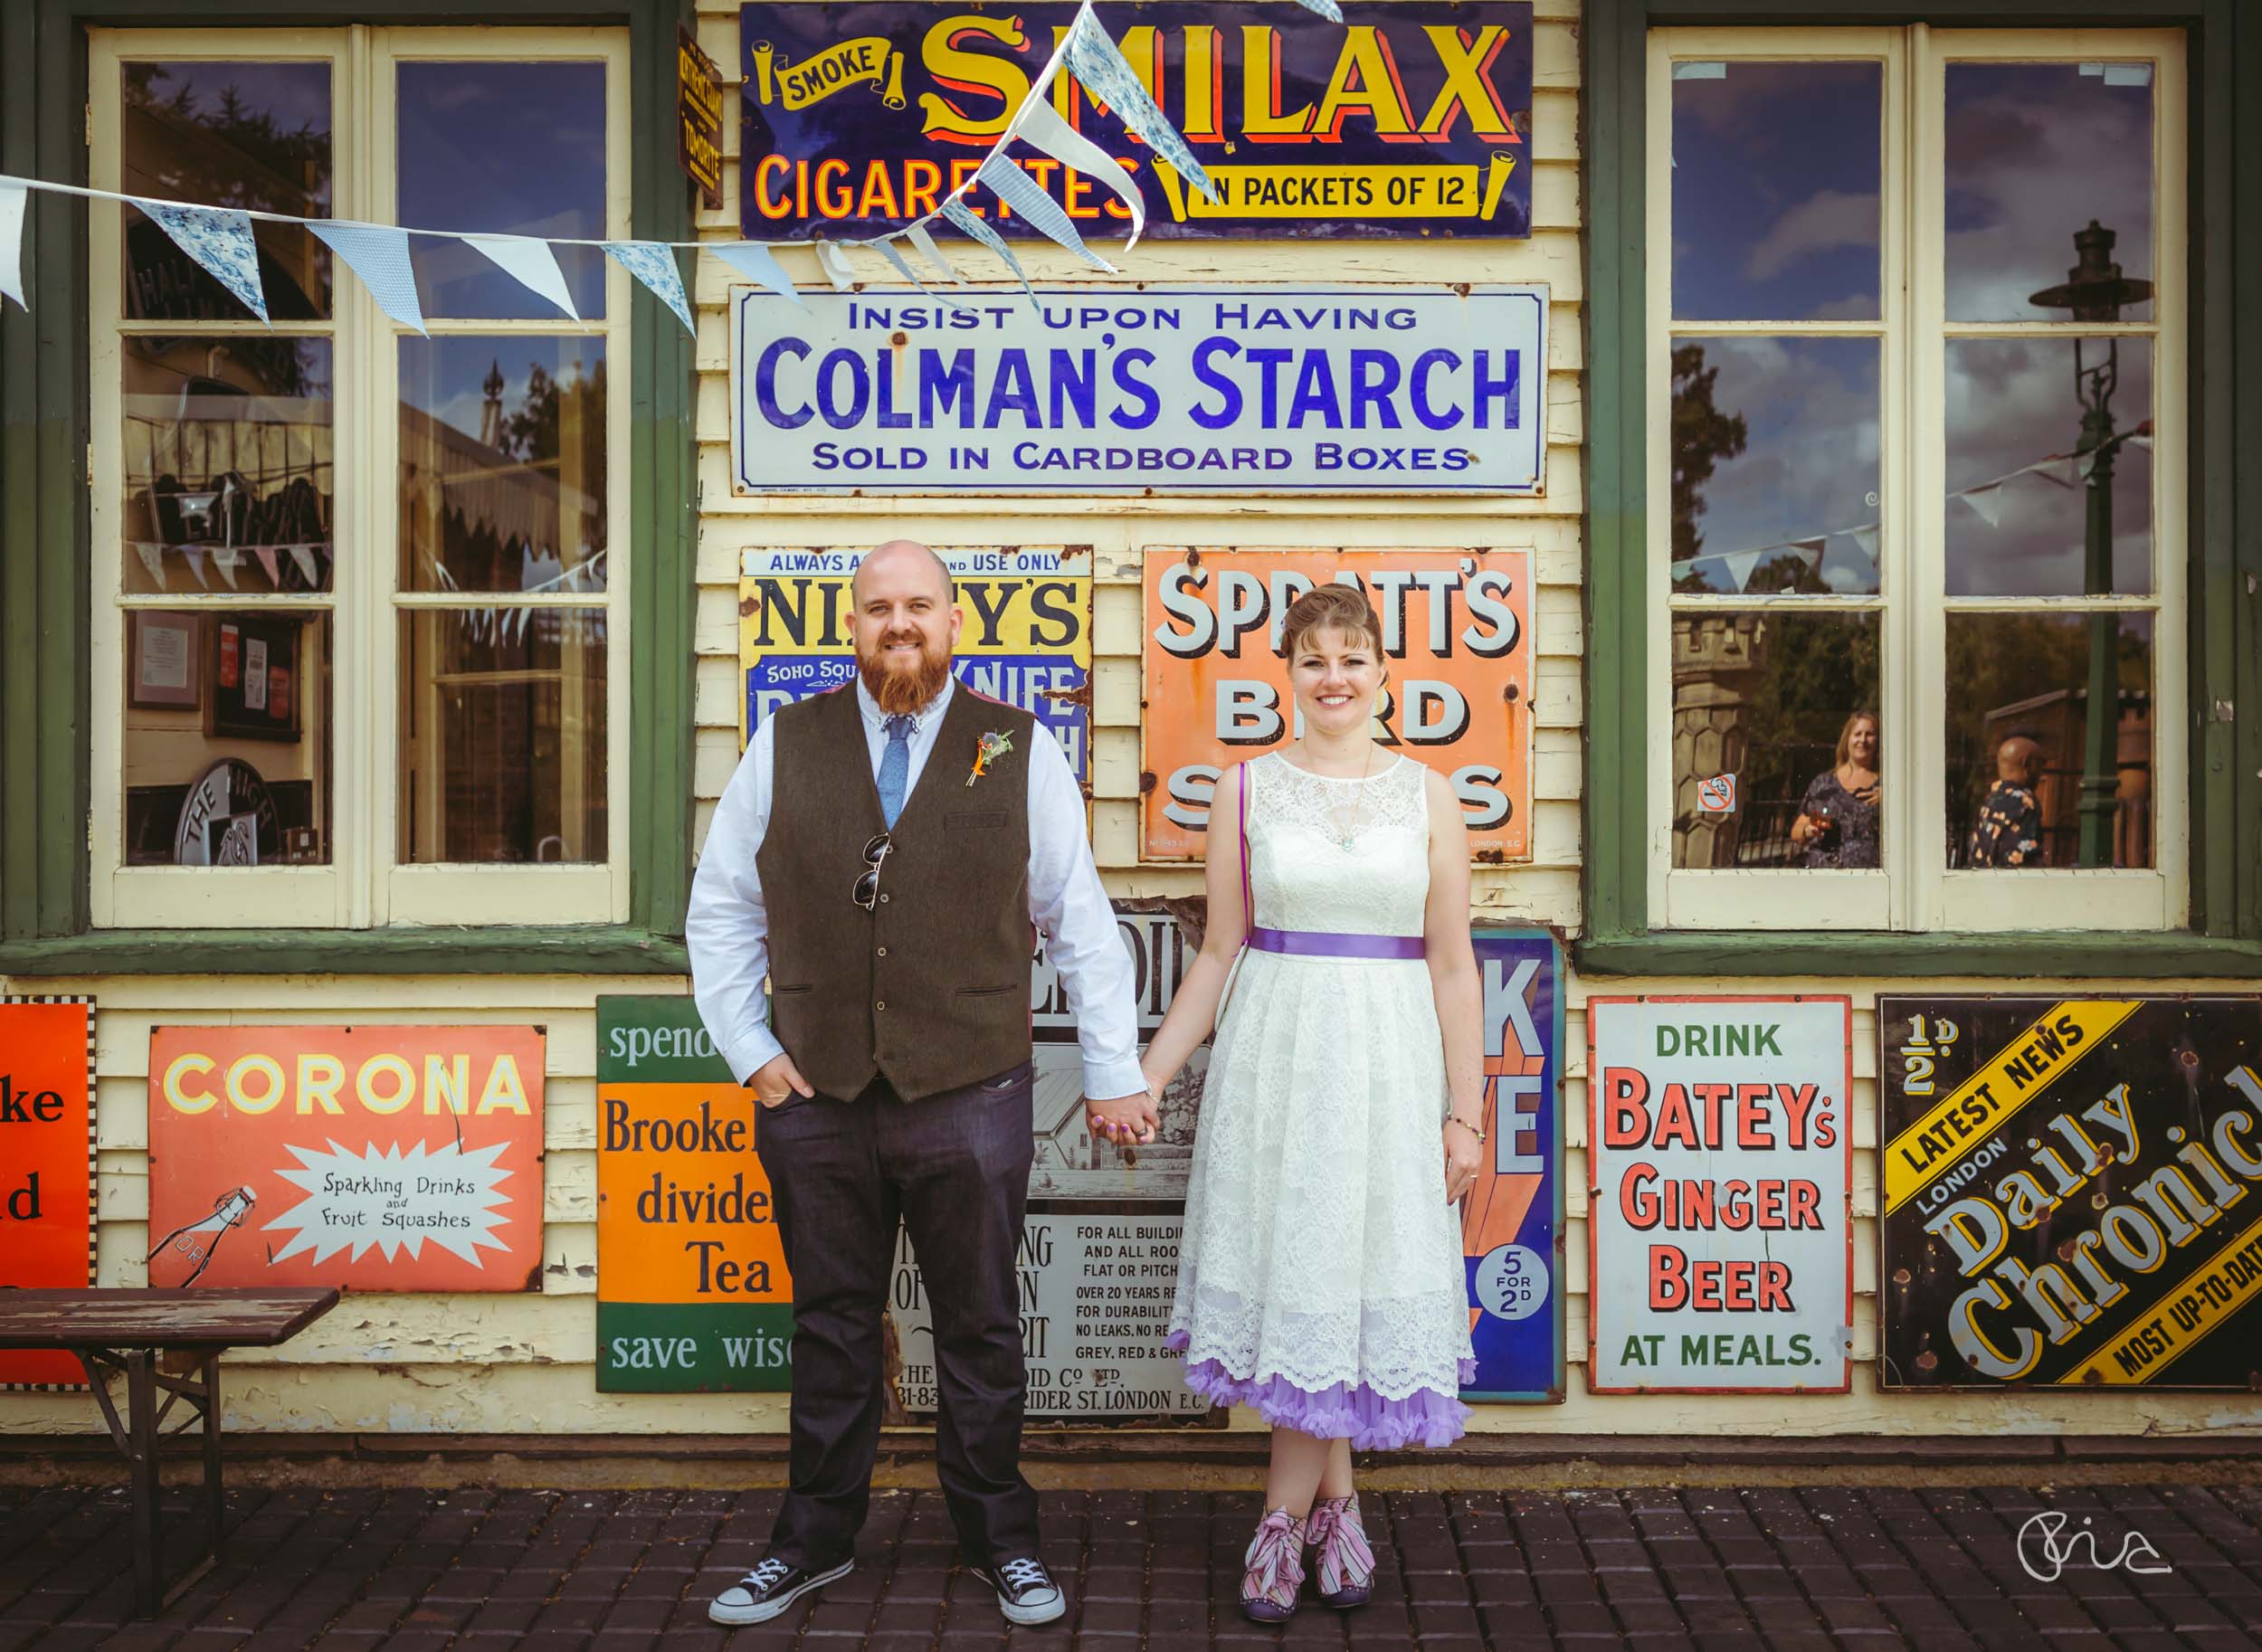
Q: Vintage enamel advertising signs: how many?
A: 12